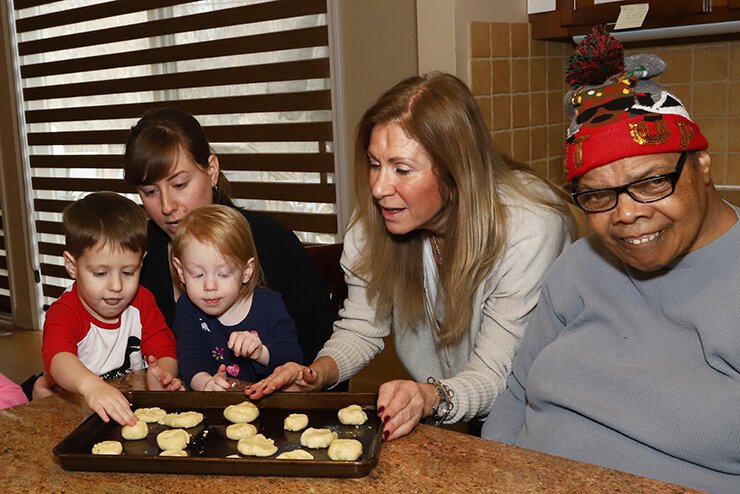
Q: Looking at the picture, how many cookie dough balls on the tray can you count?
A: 15